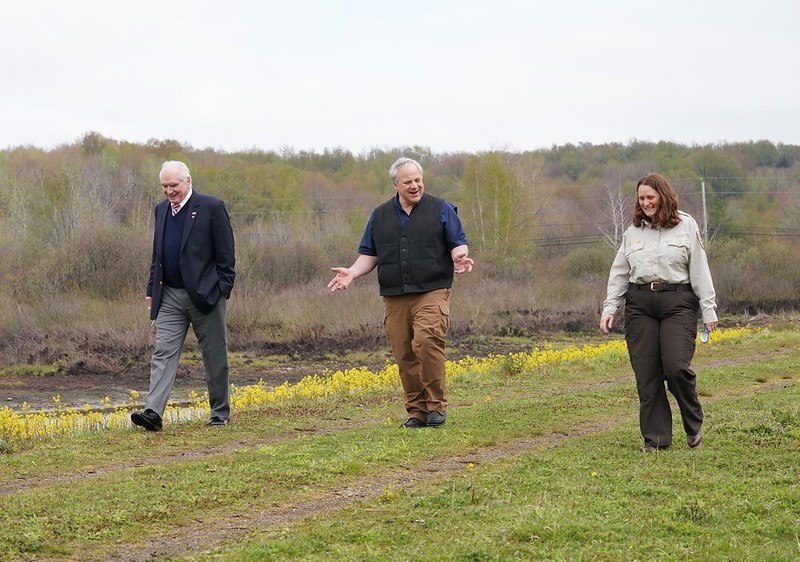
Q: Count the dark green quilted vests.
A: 1